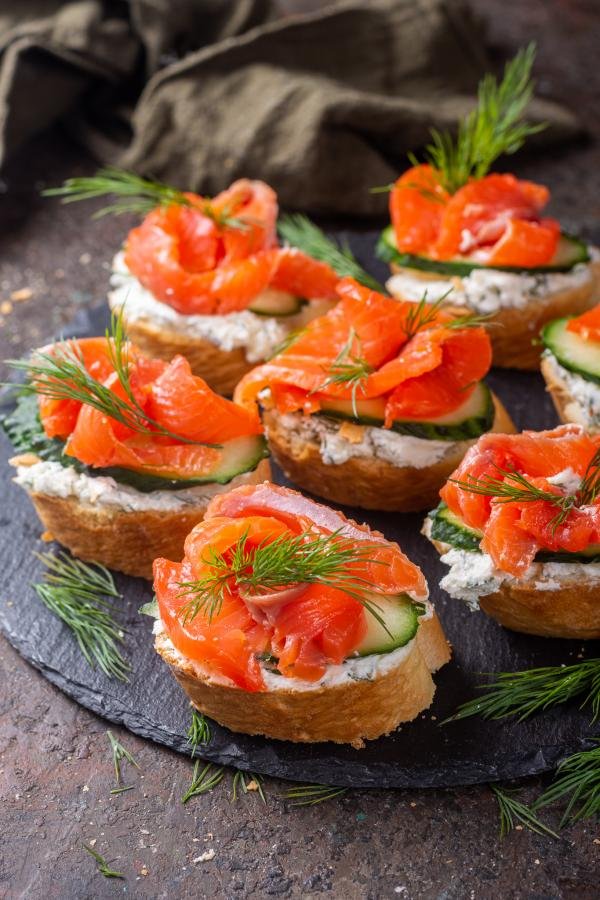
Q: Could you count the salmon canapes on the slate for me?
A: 7